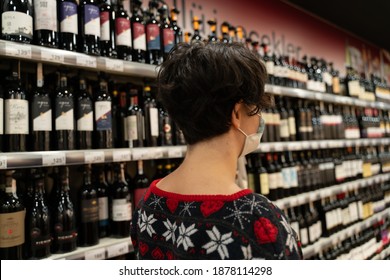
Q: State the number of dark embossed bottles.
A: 2